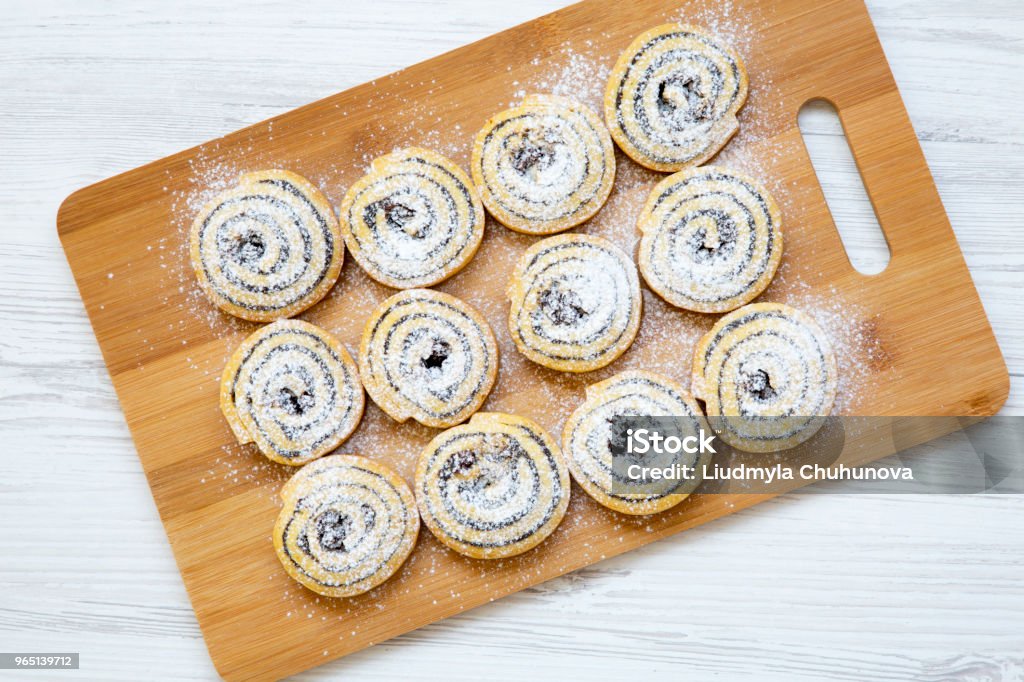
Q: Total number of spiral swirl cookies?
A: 12